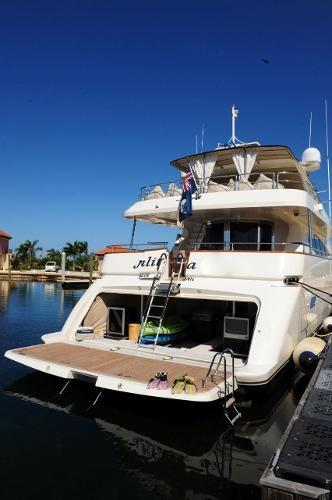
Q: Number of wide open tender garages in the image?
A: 1